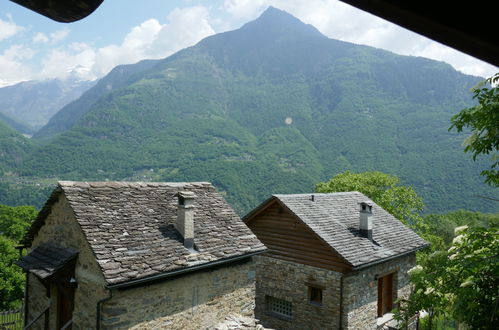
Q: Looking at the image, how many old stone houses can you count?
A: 2